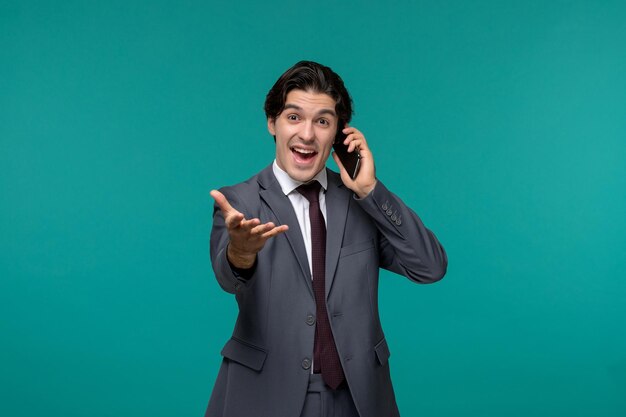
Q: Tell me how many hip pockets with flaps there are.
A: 2